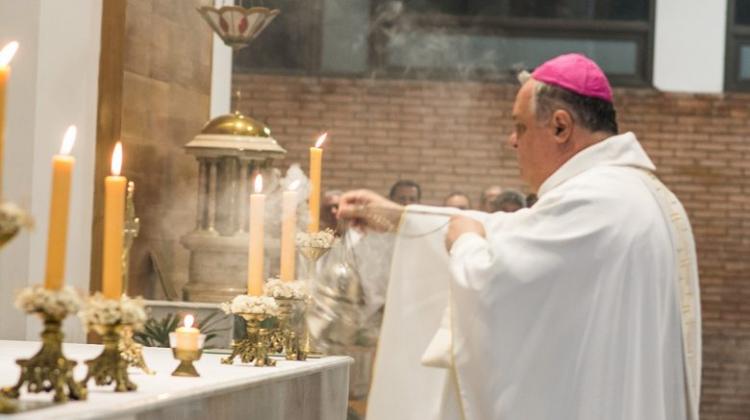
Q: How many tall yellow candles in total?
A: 6